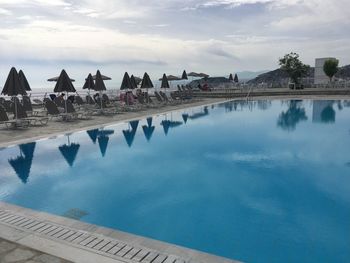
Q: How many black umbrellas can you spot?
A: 12